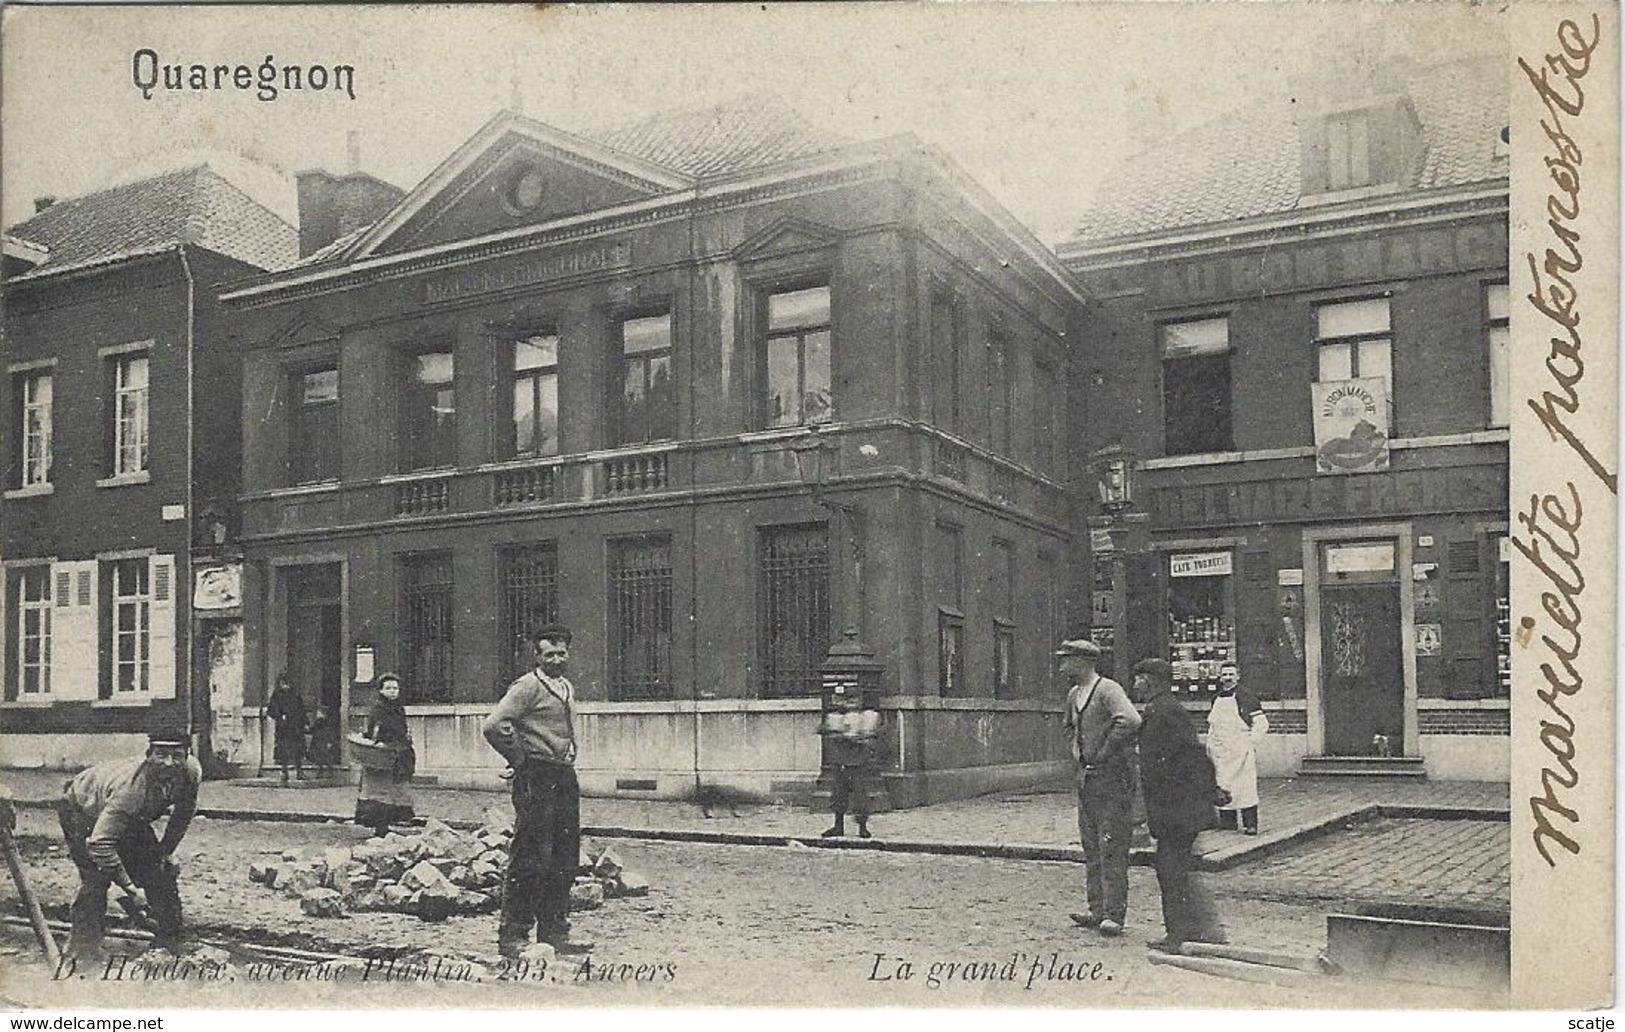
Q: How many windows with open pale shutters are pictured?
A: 2